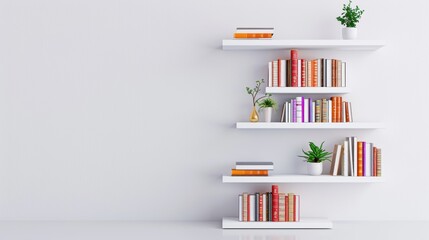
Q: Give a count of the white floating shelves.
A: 5